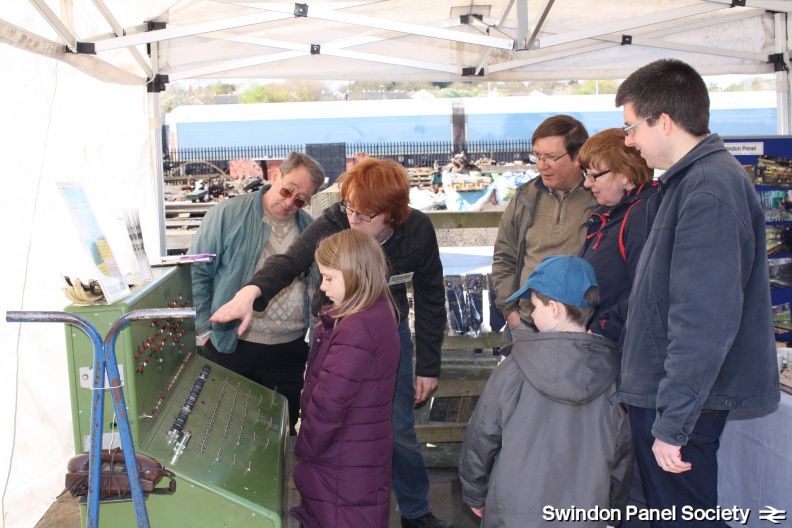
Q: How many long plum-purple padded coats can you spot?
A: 1